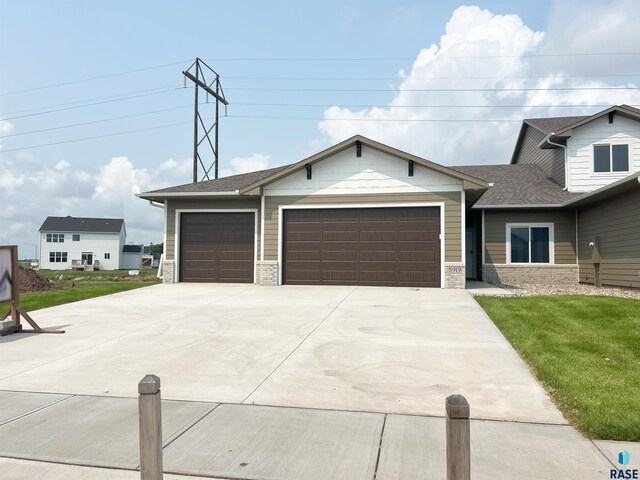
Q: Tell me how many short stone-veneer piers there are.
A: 3